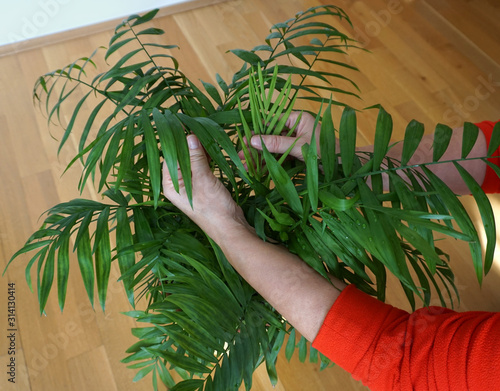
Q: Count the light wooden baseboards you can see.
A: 1